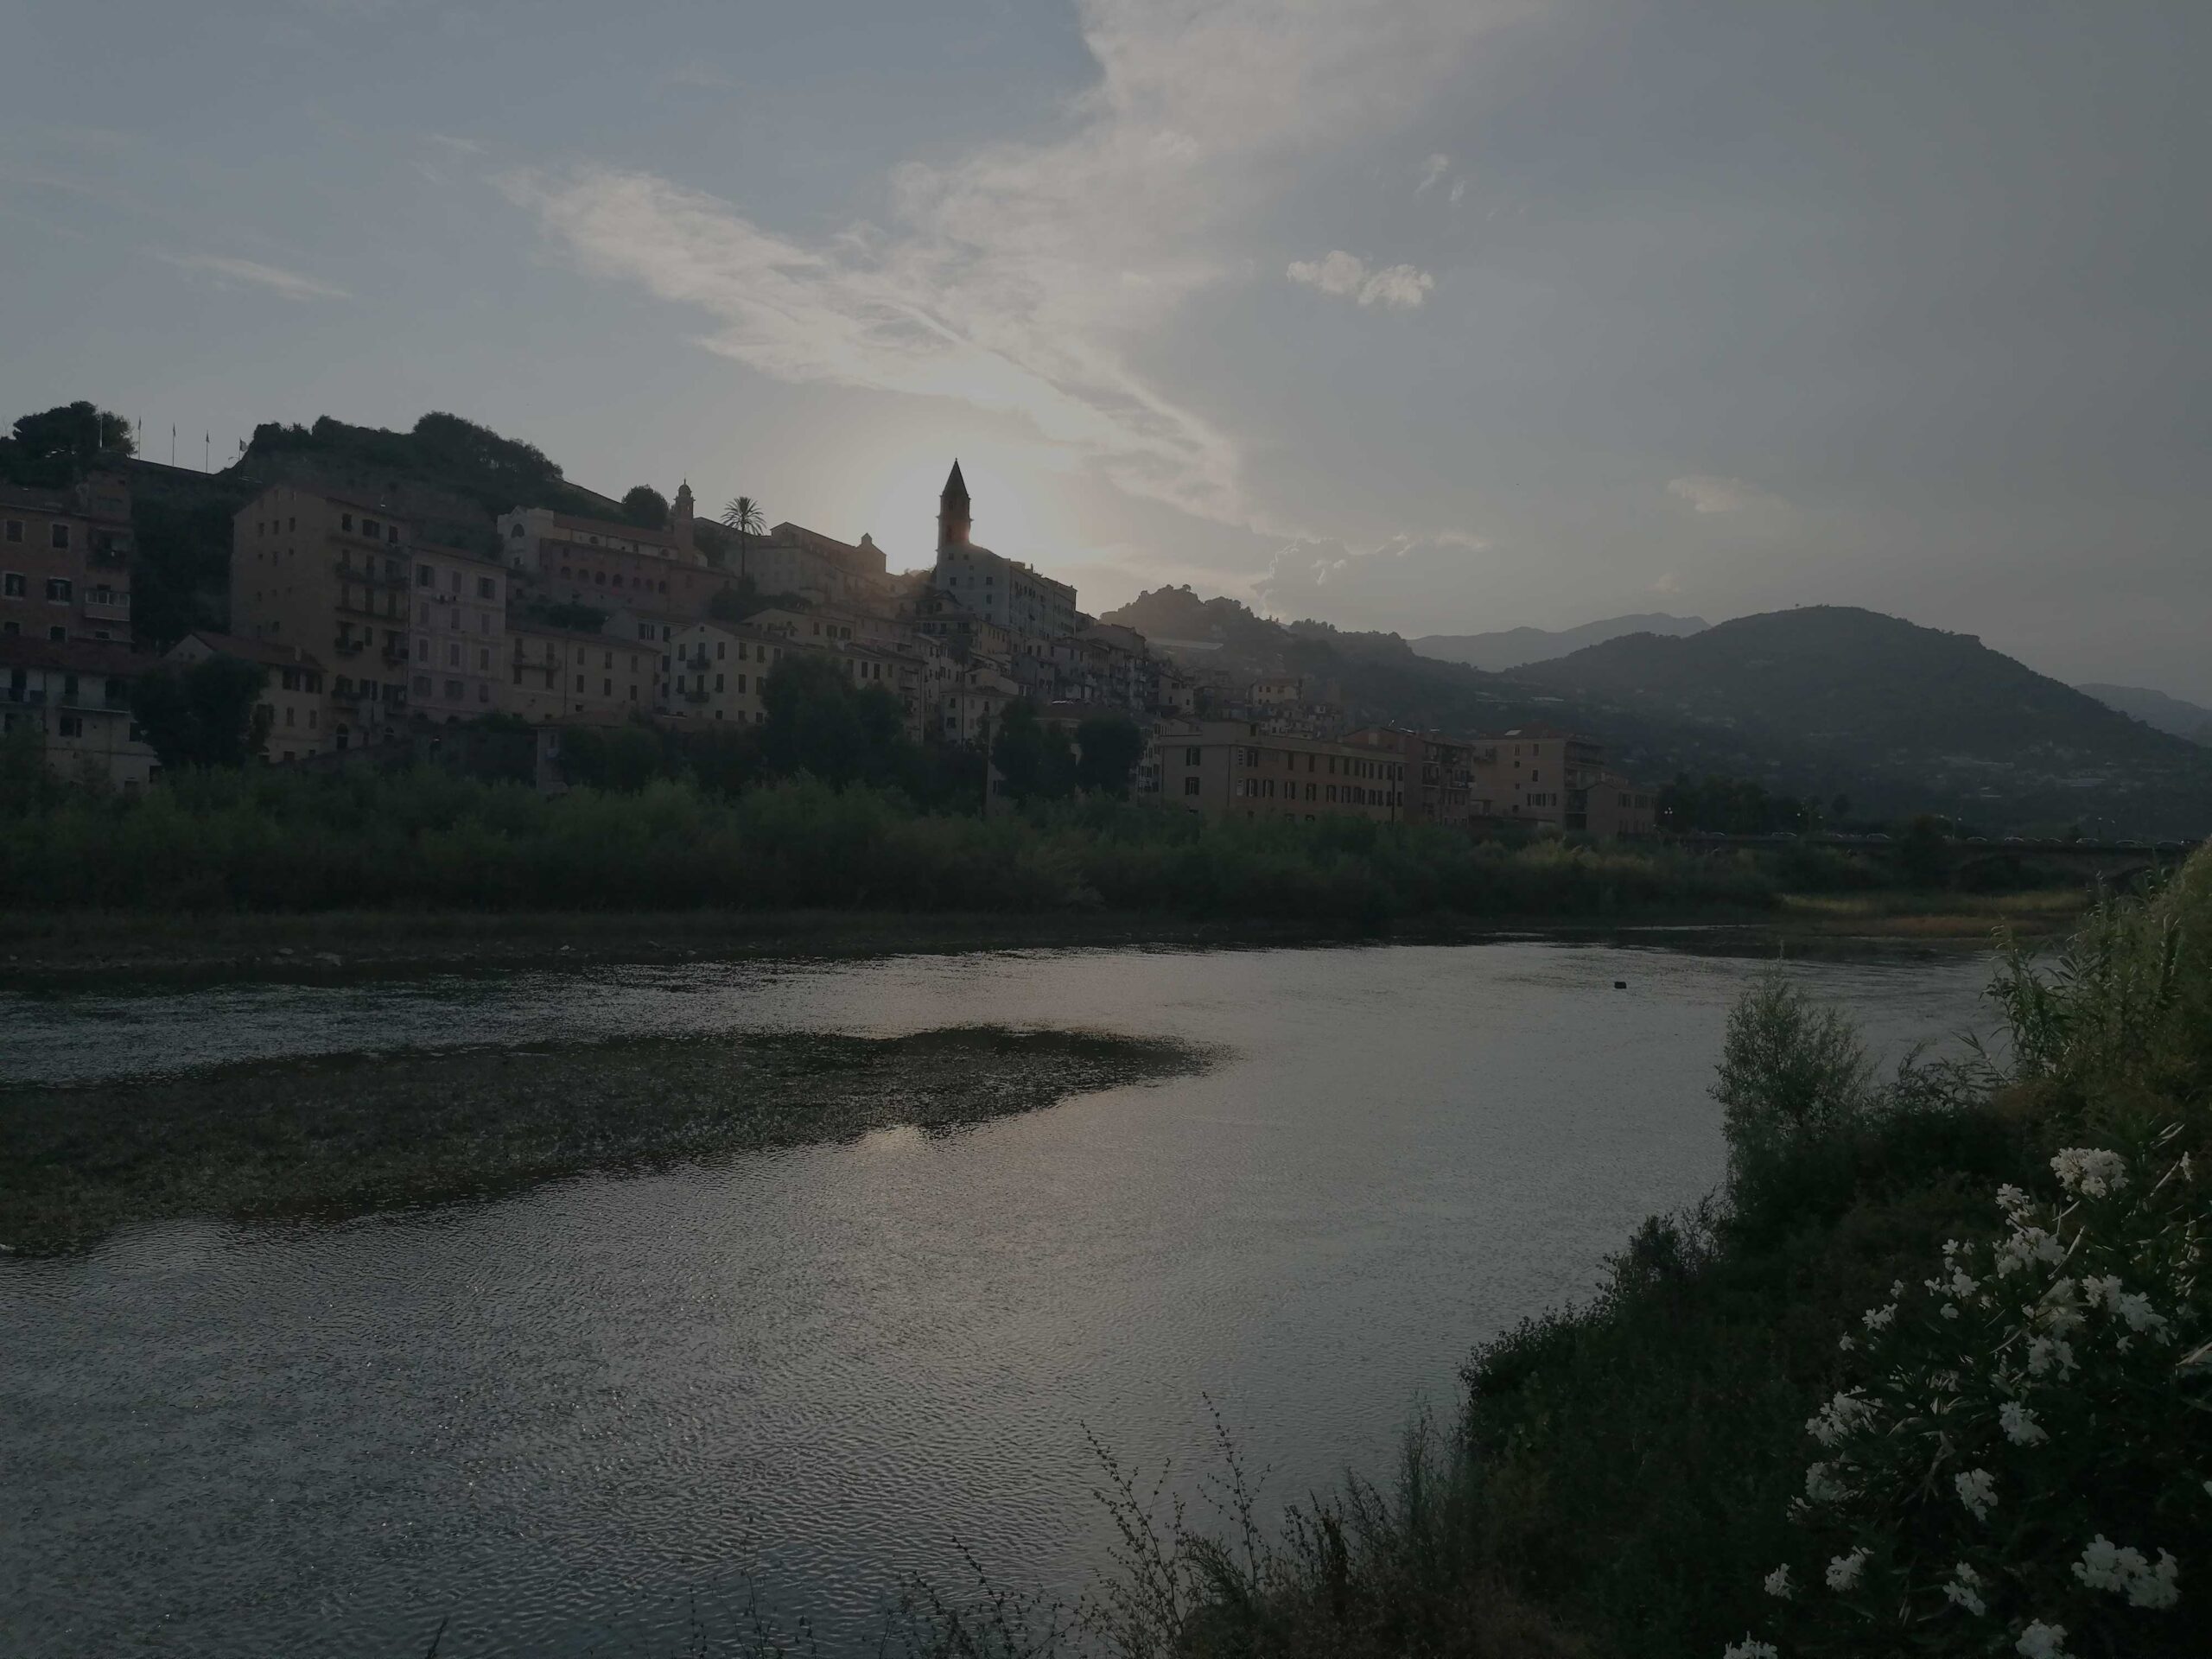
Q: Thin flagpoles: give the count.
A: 5